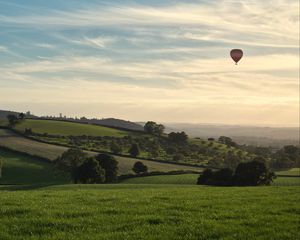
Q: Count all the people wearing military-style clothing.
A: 0